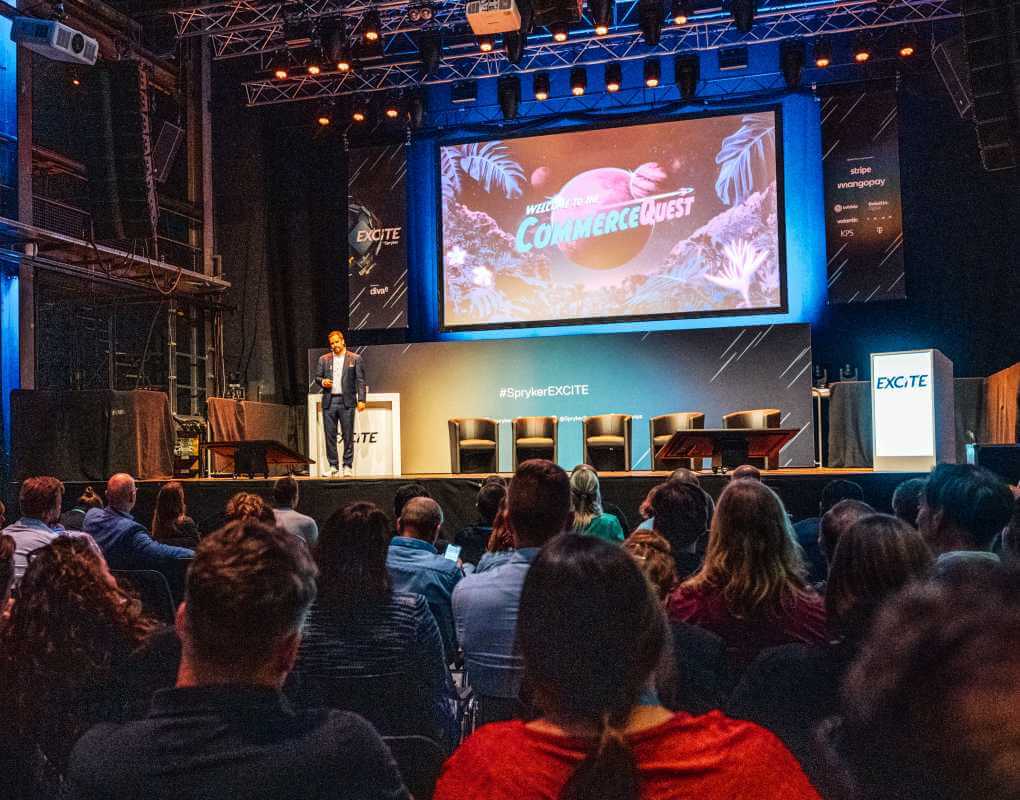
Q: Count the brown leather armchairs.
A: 5